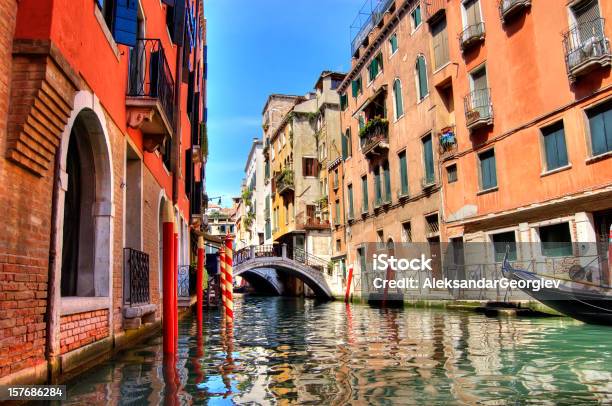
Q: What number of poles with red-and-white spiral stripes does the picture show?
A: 2